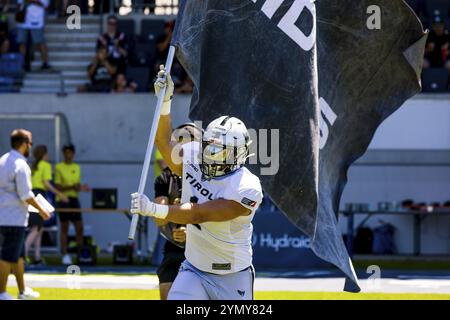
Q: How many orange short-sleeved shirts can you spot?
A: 0